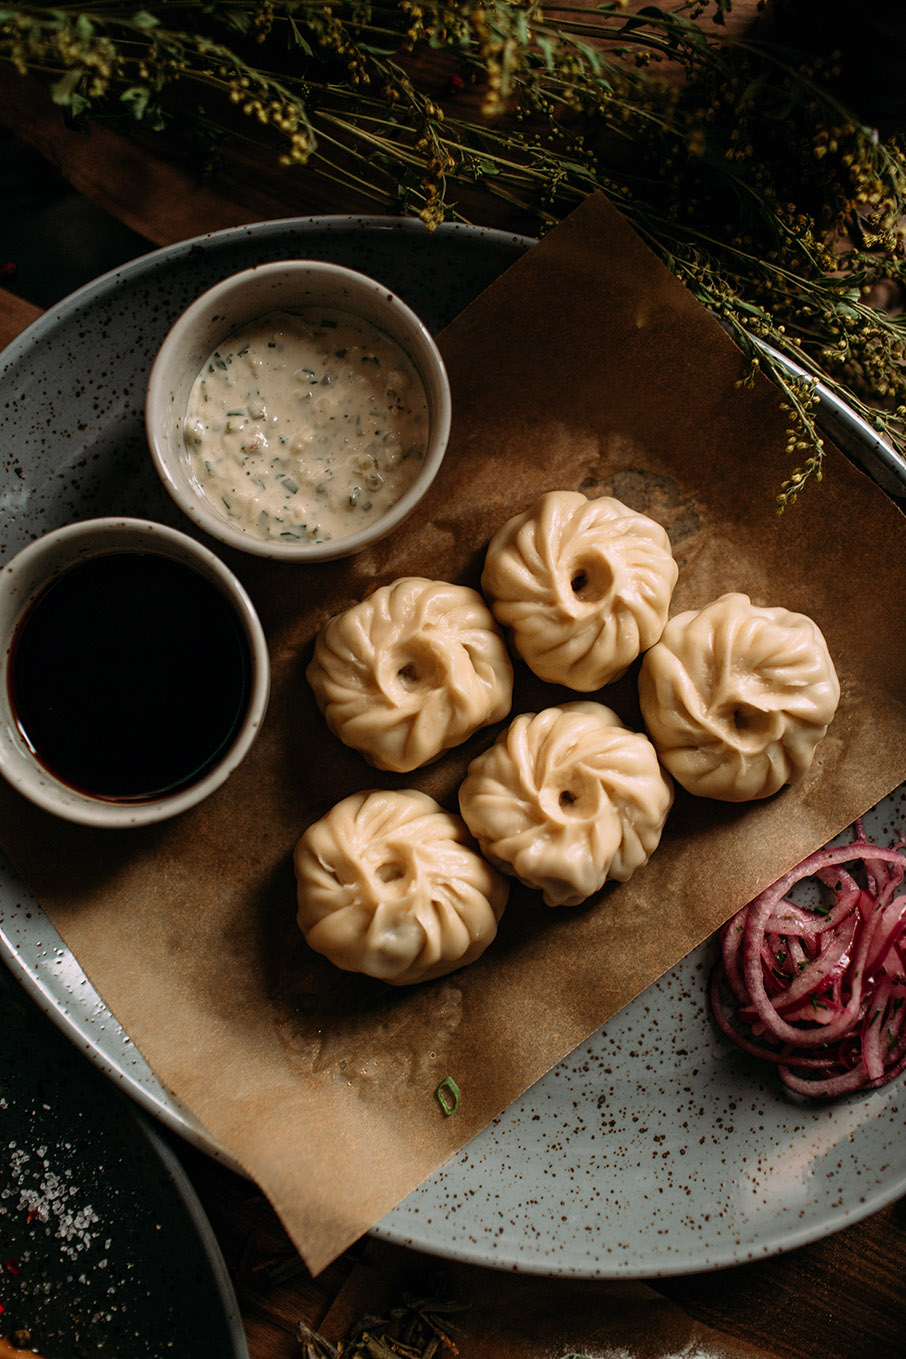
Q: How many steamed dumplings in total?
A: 5